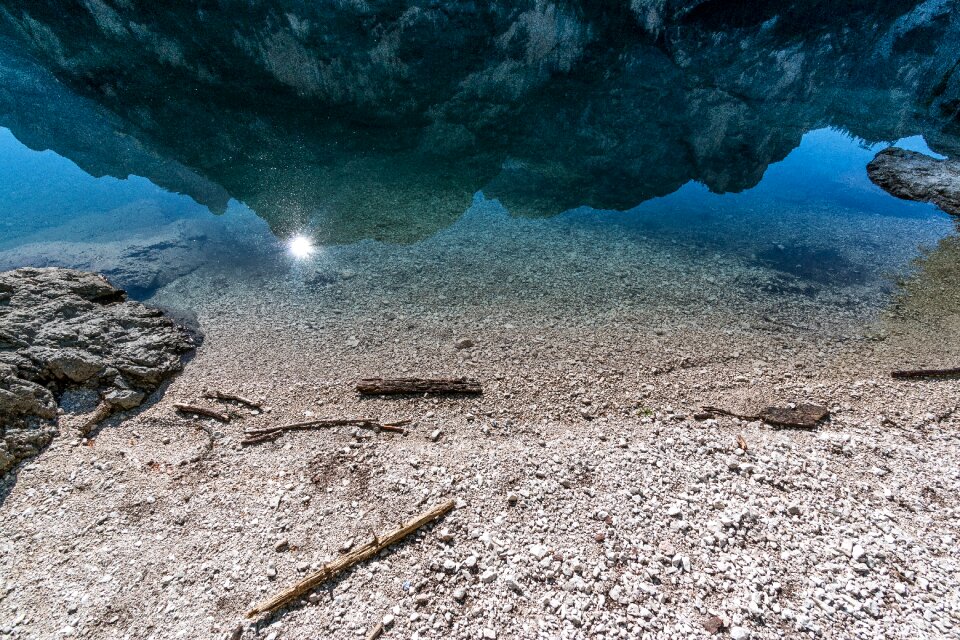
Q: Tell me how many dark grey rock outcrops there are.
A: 2